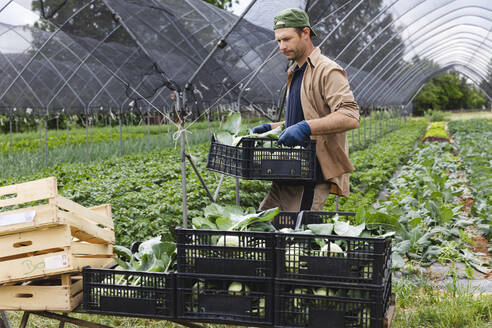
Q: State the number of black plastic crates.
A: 6